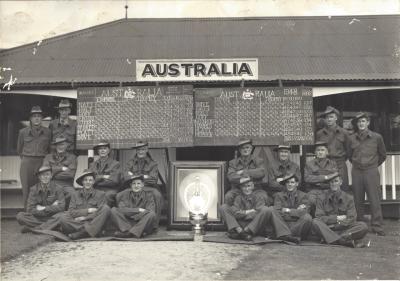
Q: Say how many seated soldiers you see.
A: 12